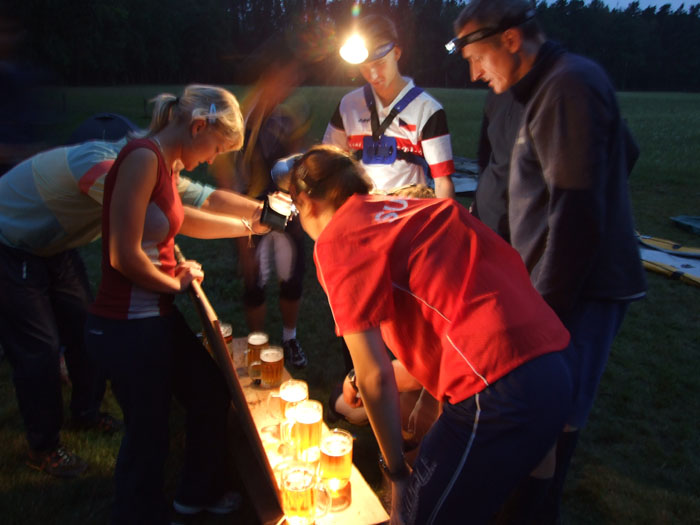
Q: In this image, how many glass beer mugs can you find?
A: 8